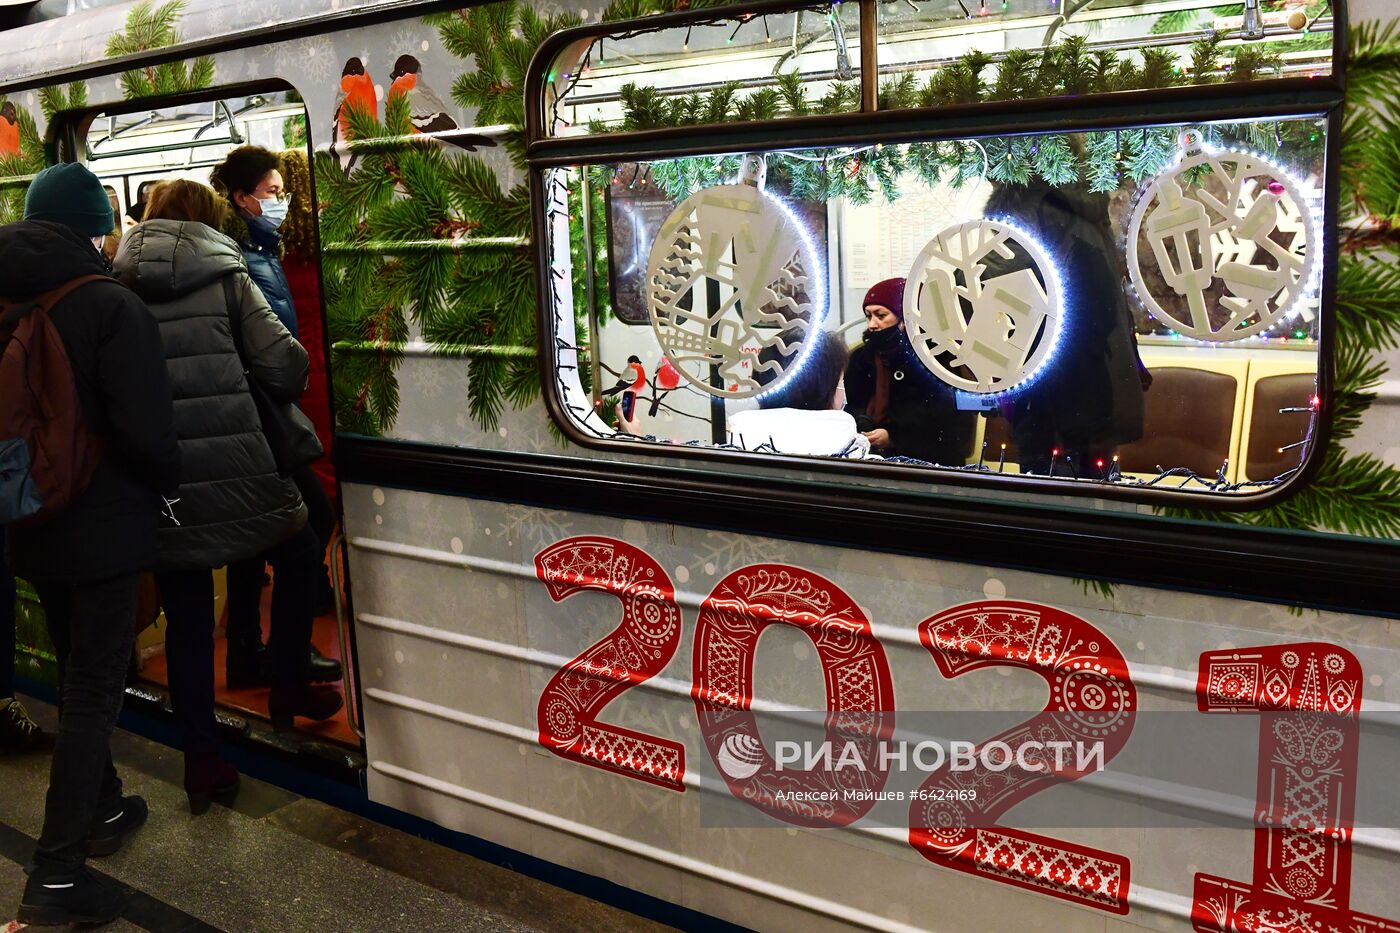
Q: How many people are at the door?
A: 3